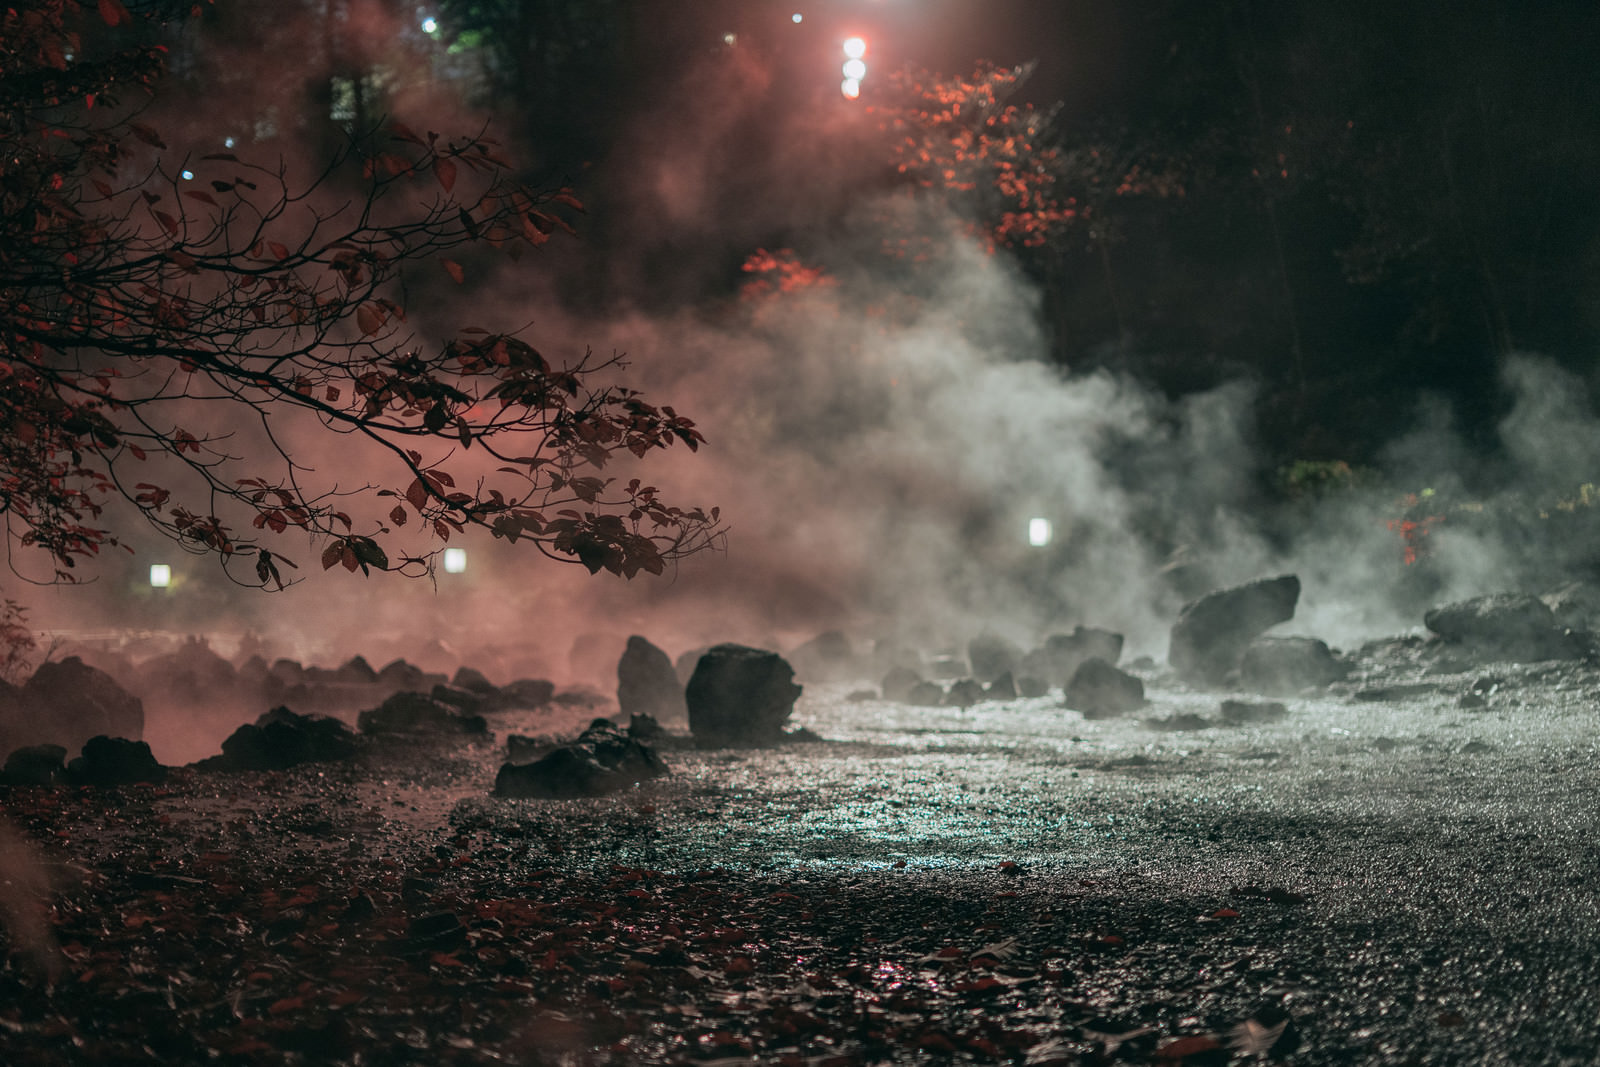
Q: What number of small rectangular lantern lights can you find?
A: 3